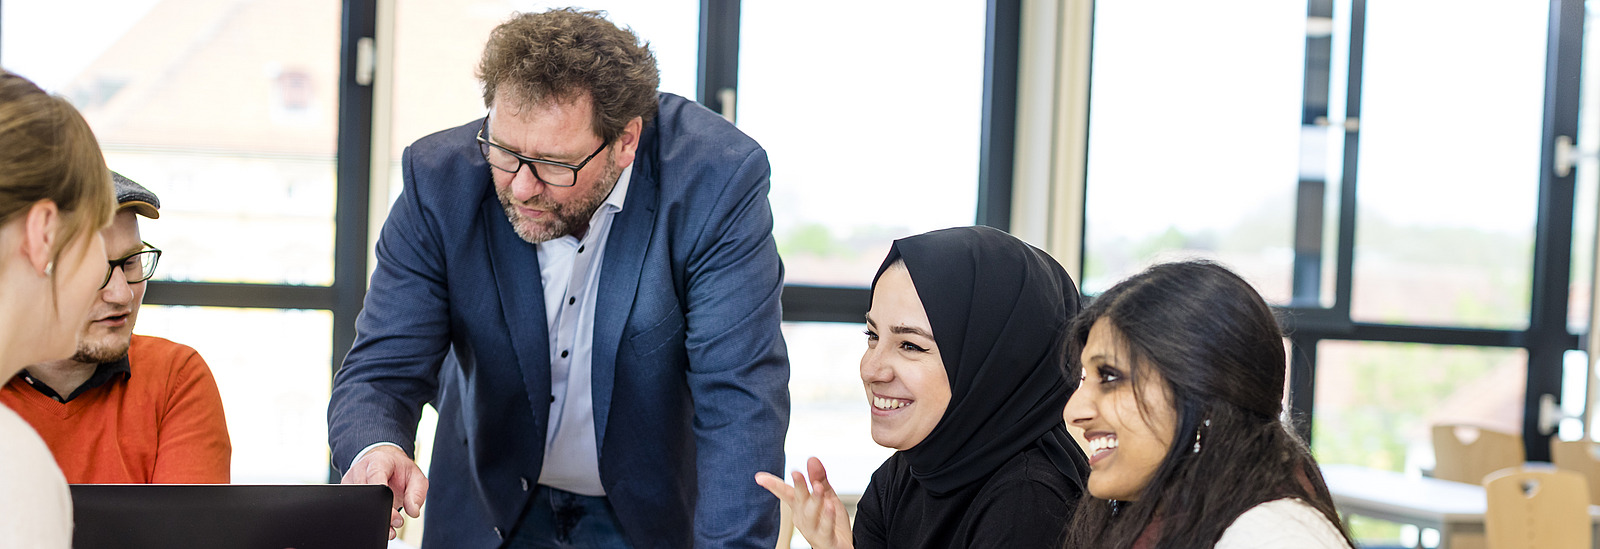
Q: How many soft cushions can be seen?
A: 0